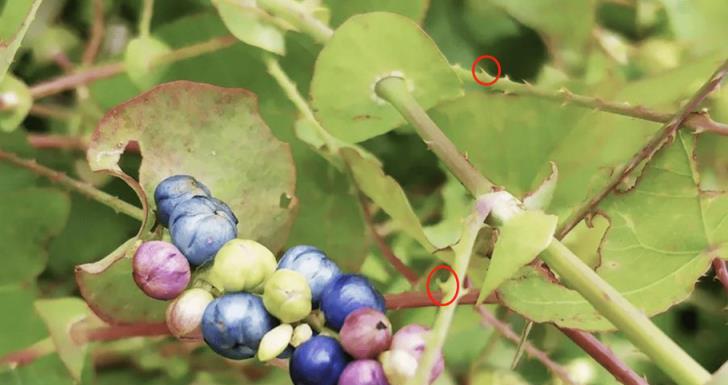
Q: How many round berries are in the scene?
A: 14